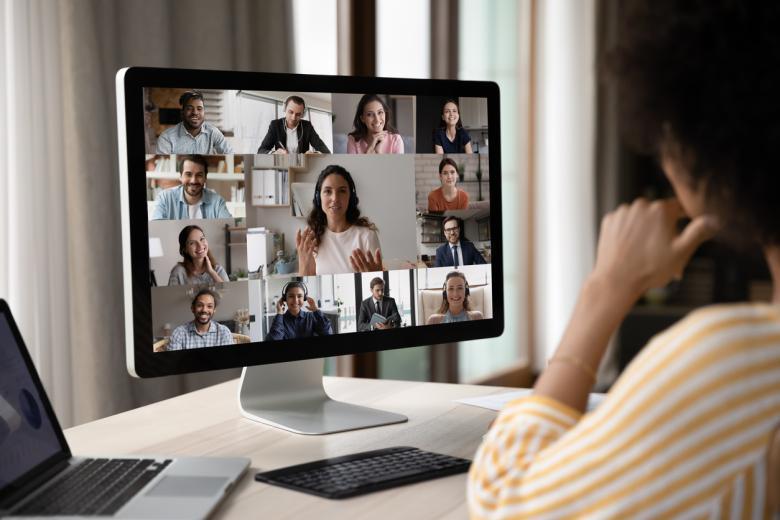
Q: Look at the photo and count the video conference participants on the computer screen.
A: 13